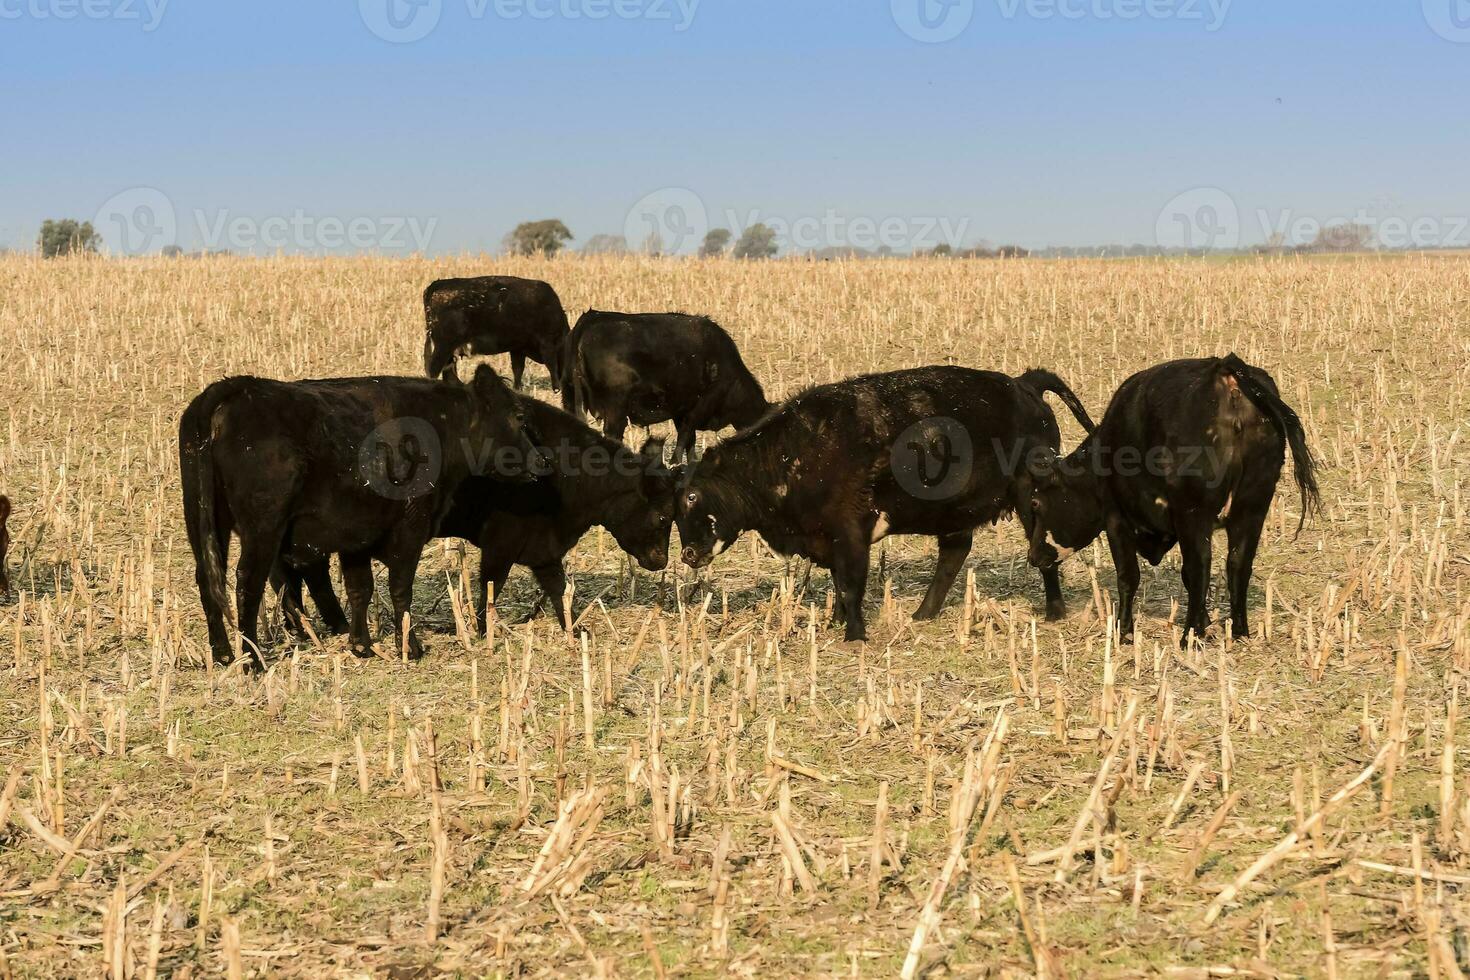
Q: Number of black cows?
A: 6